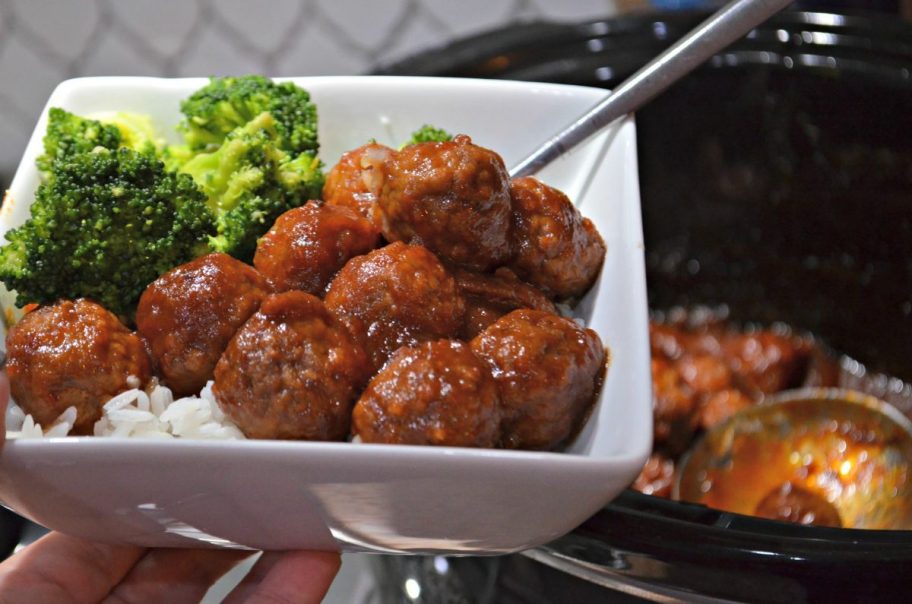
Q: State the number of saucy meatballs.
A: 11